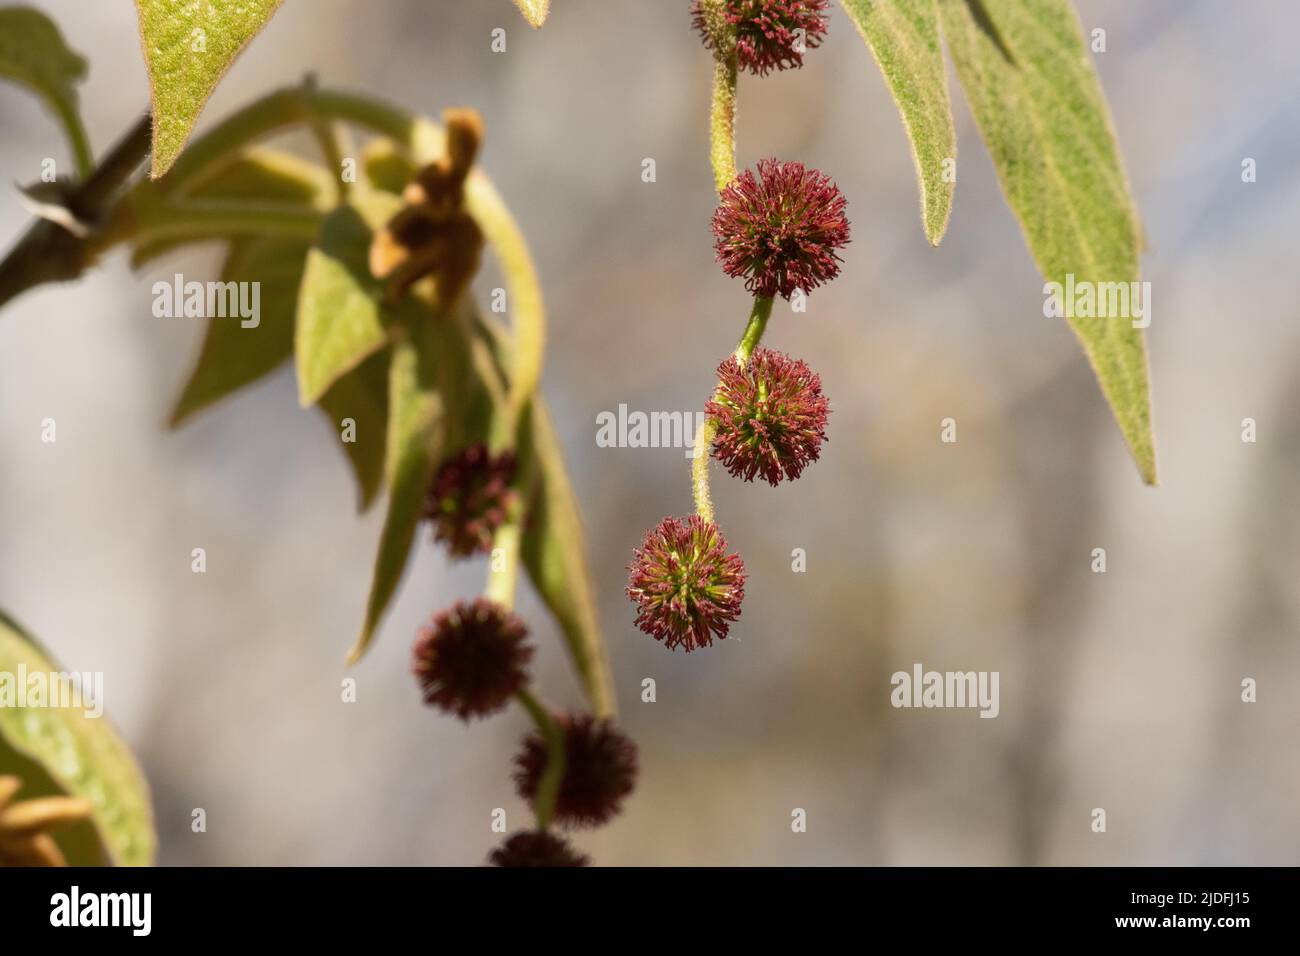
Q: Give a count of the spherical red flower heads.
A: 8